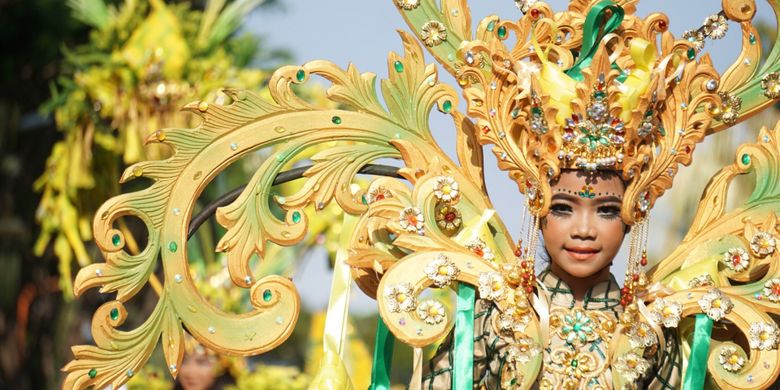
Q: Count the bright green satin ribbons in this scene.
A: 4